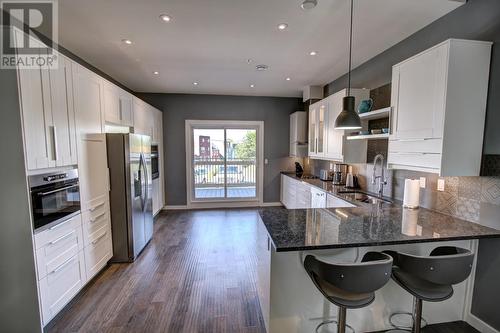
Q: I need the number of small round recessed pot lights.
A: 8